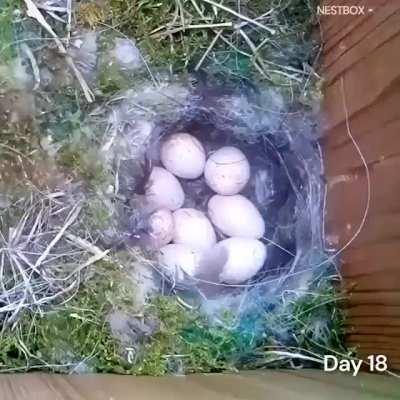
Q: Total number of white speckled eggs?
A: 8